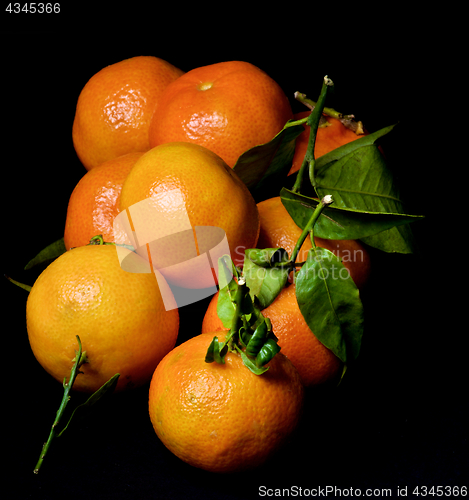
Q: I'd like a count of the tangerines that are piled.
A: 9